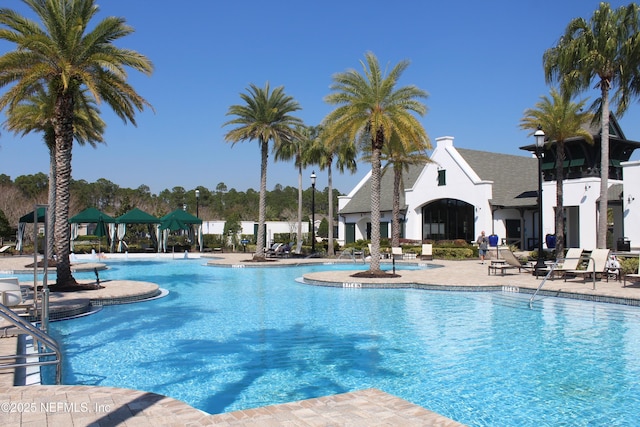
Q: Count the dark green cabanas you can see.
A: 4